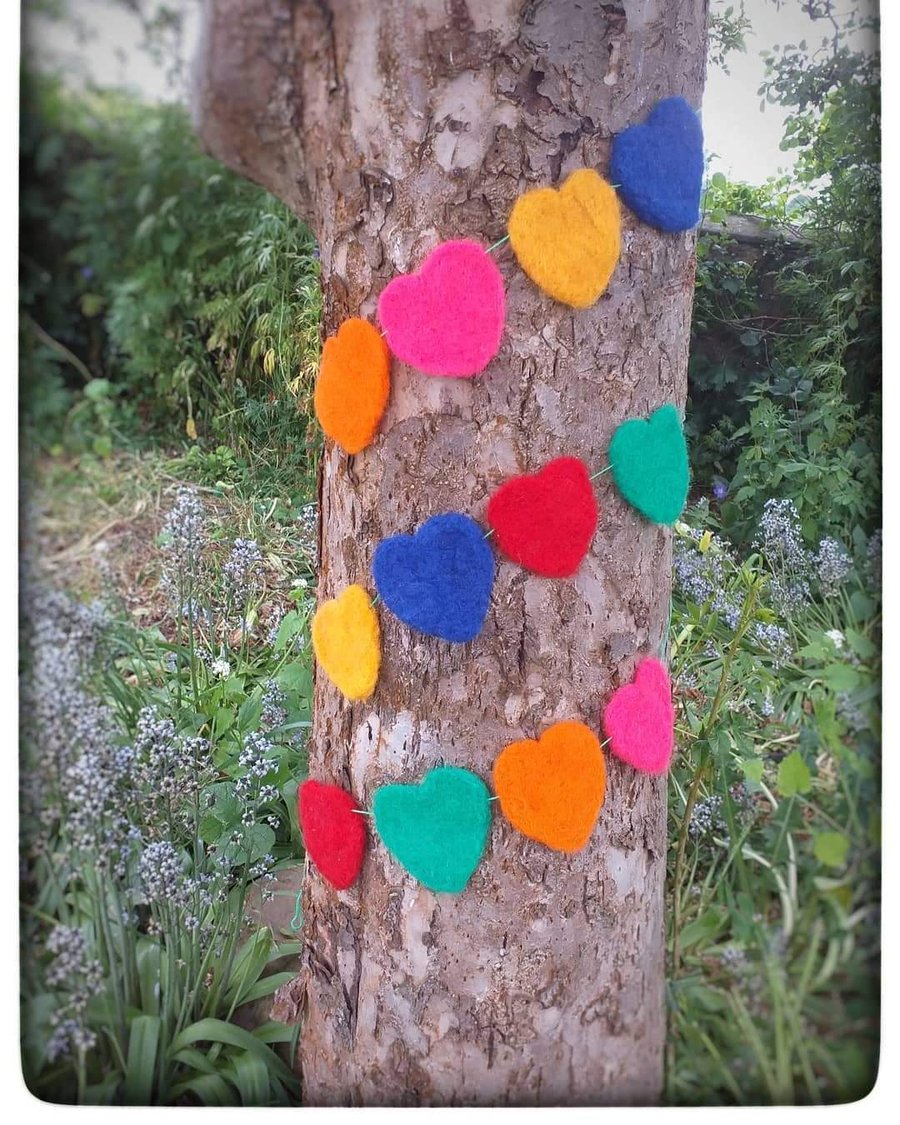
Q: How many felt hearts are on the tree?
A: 12